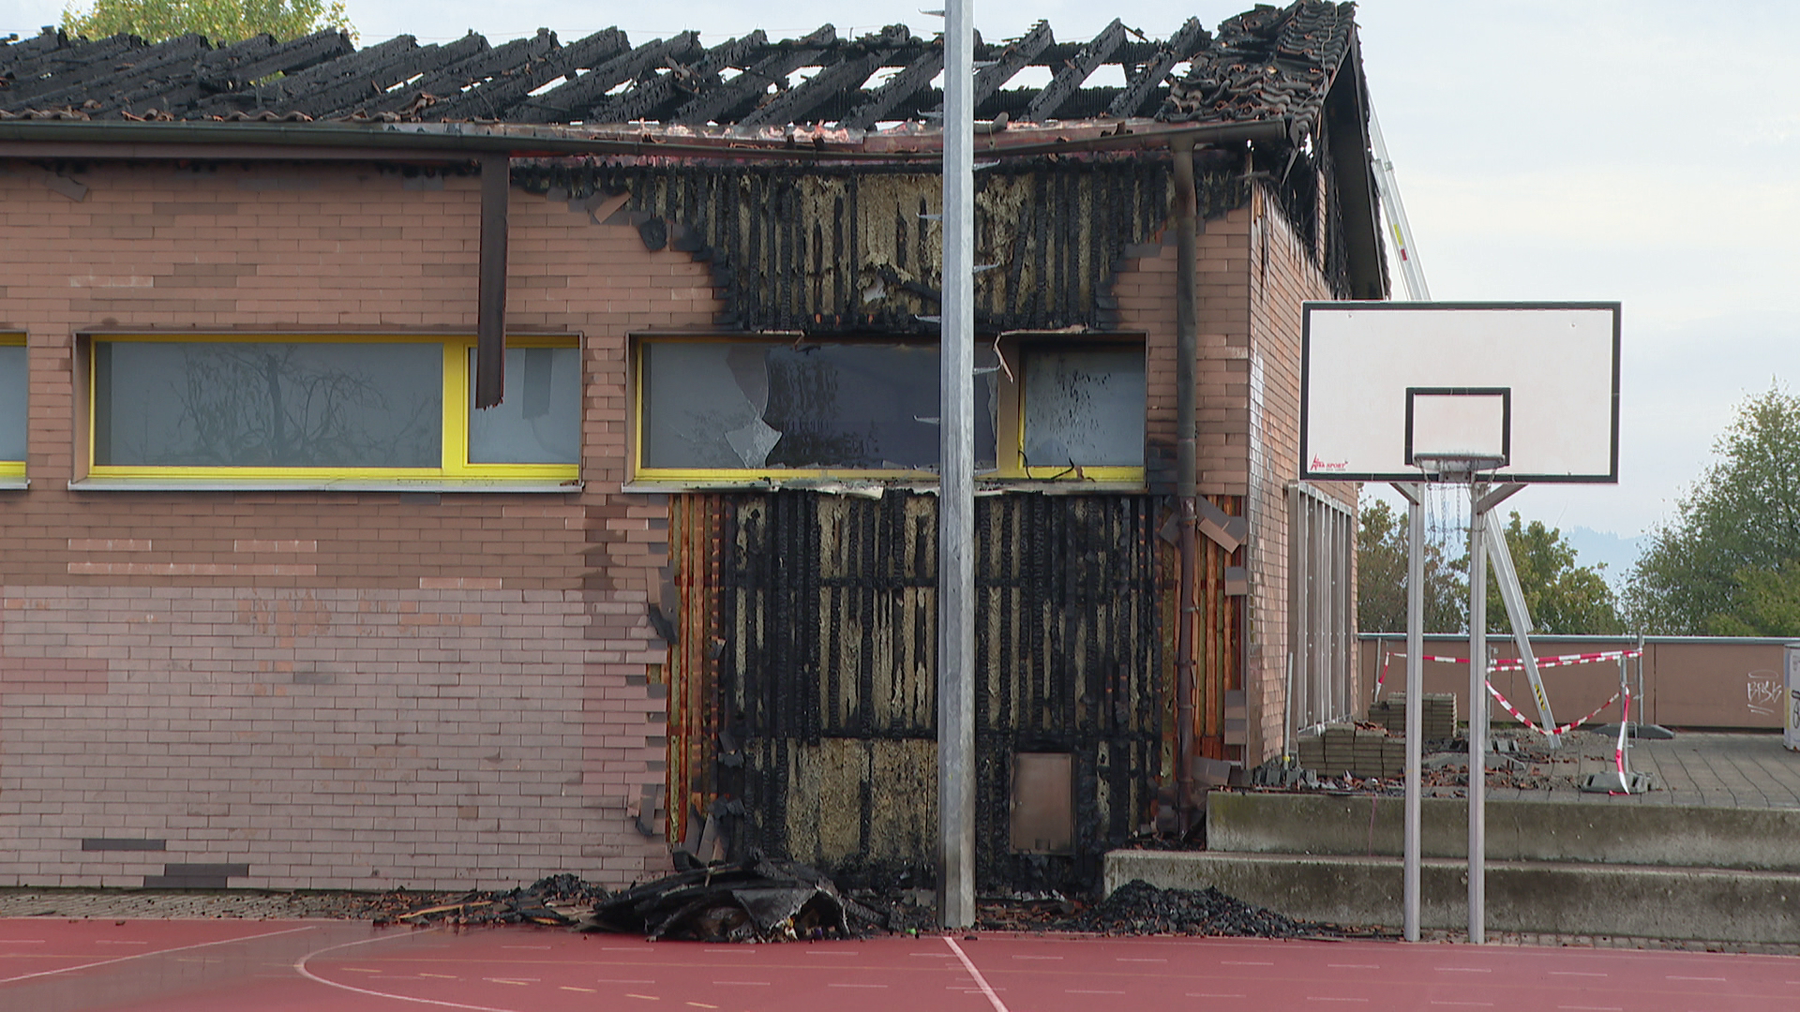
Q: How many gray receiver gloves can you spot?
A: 0